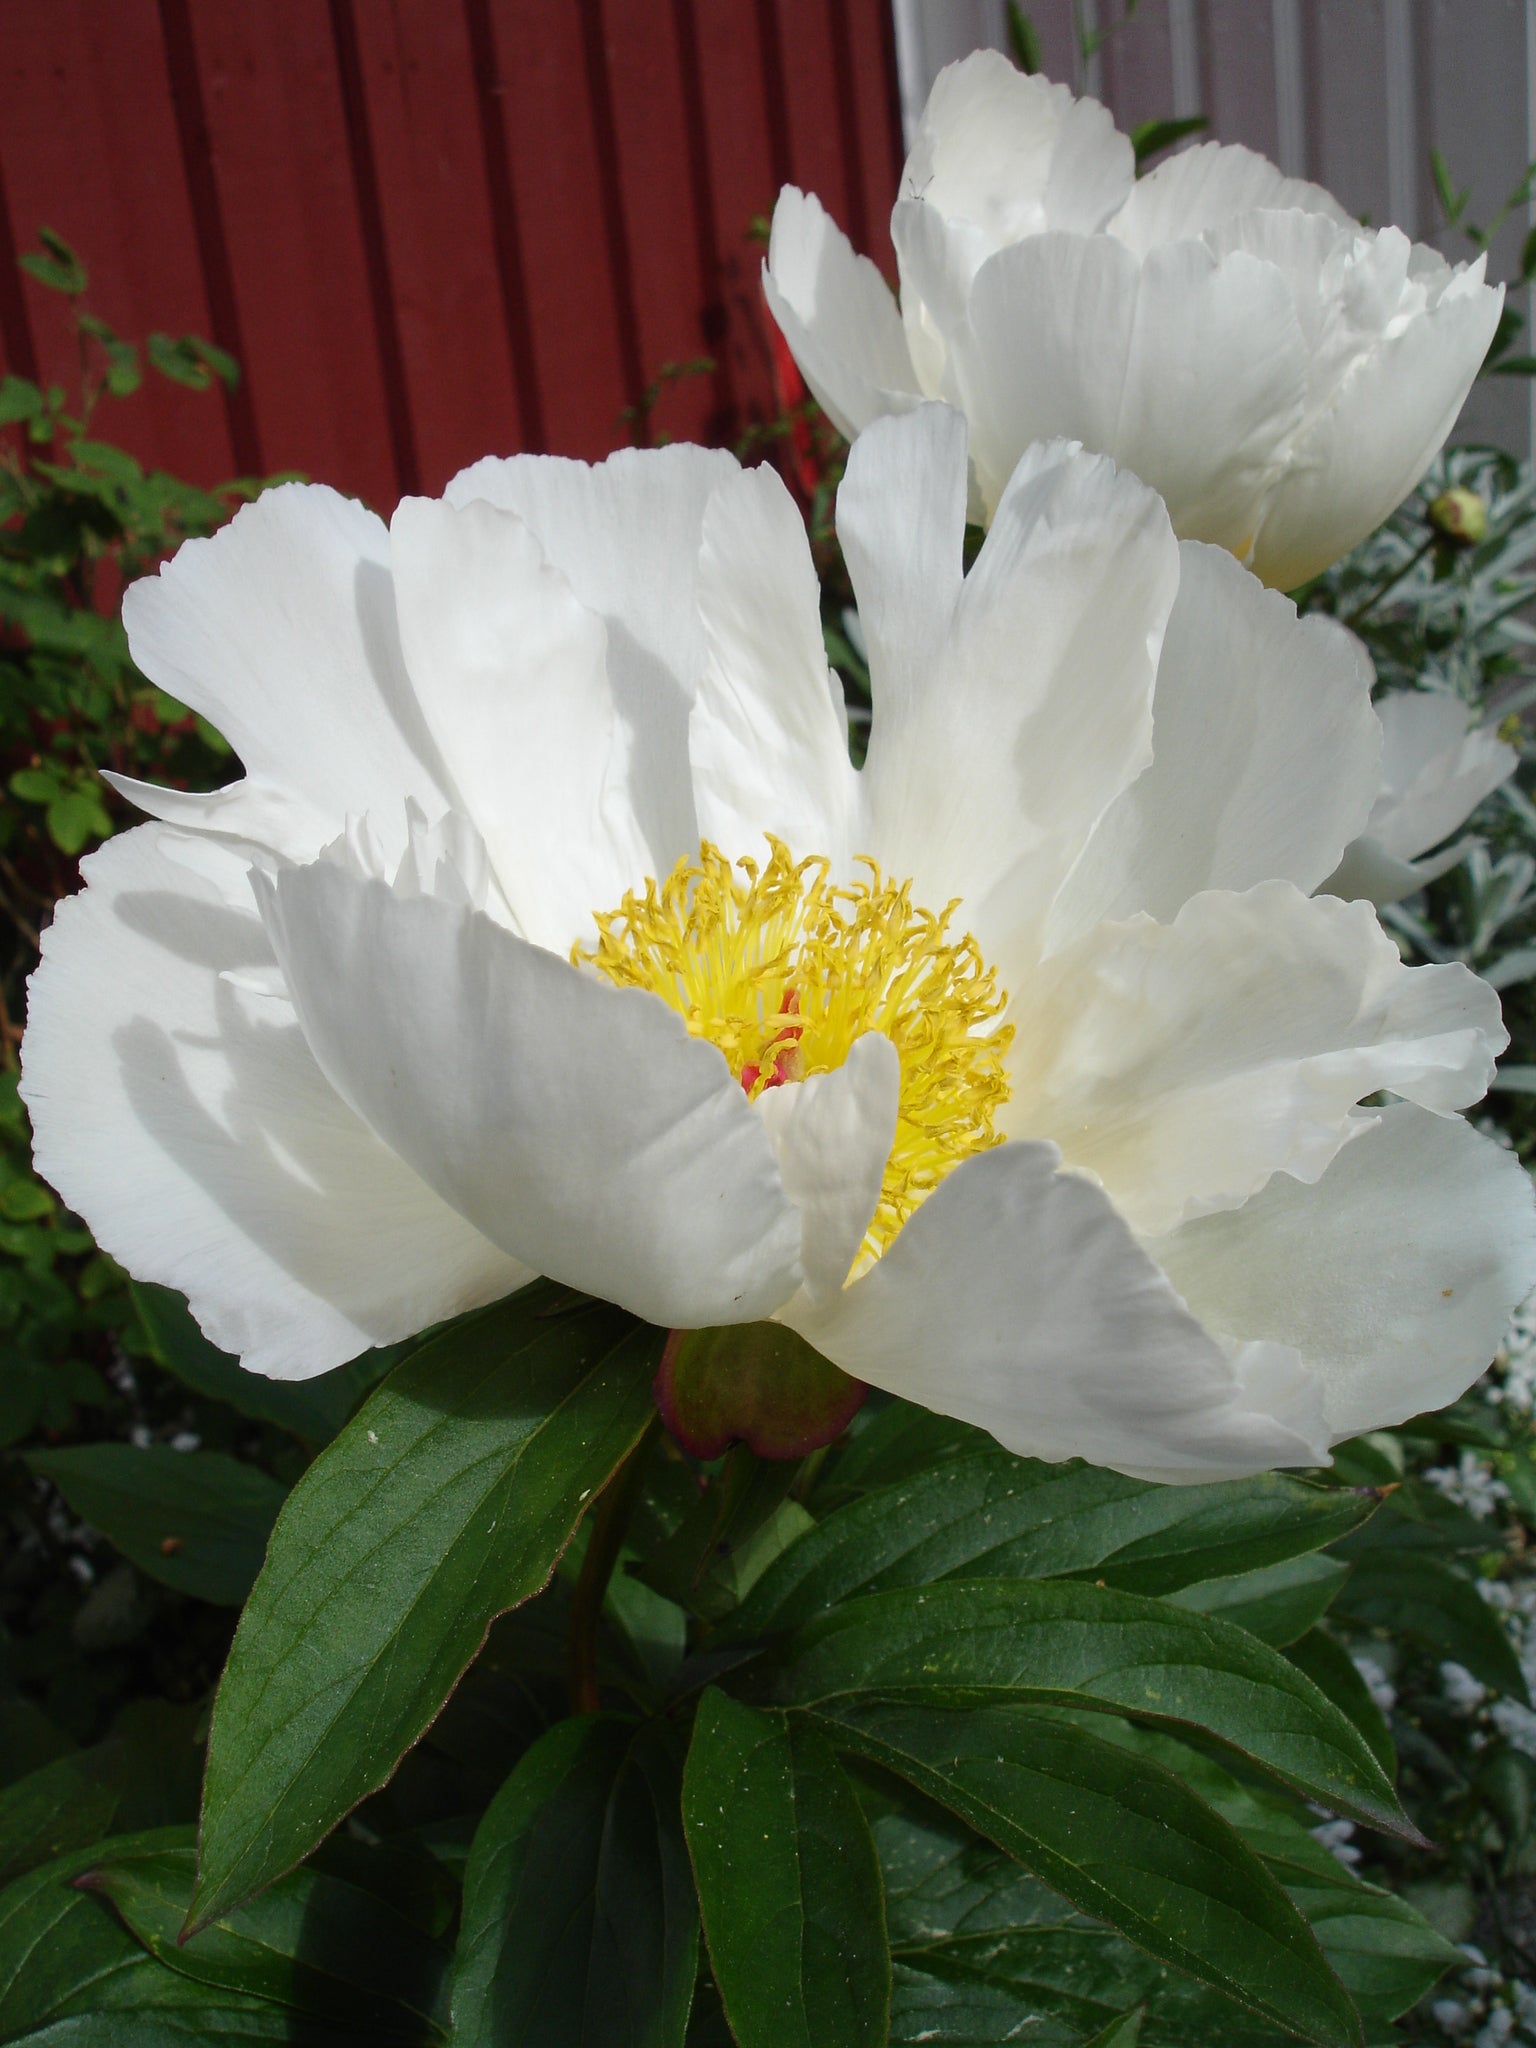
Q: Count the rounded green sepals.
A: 1